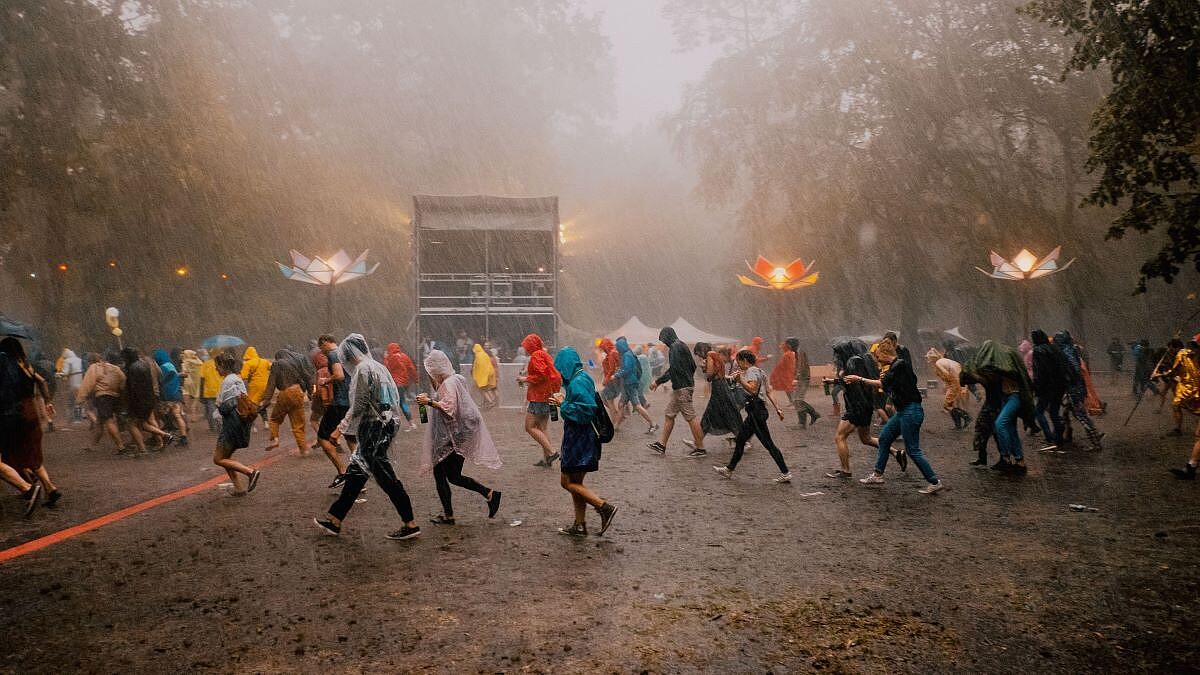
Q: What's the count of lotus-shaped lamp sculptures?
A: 3